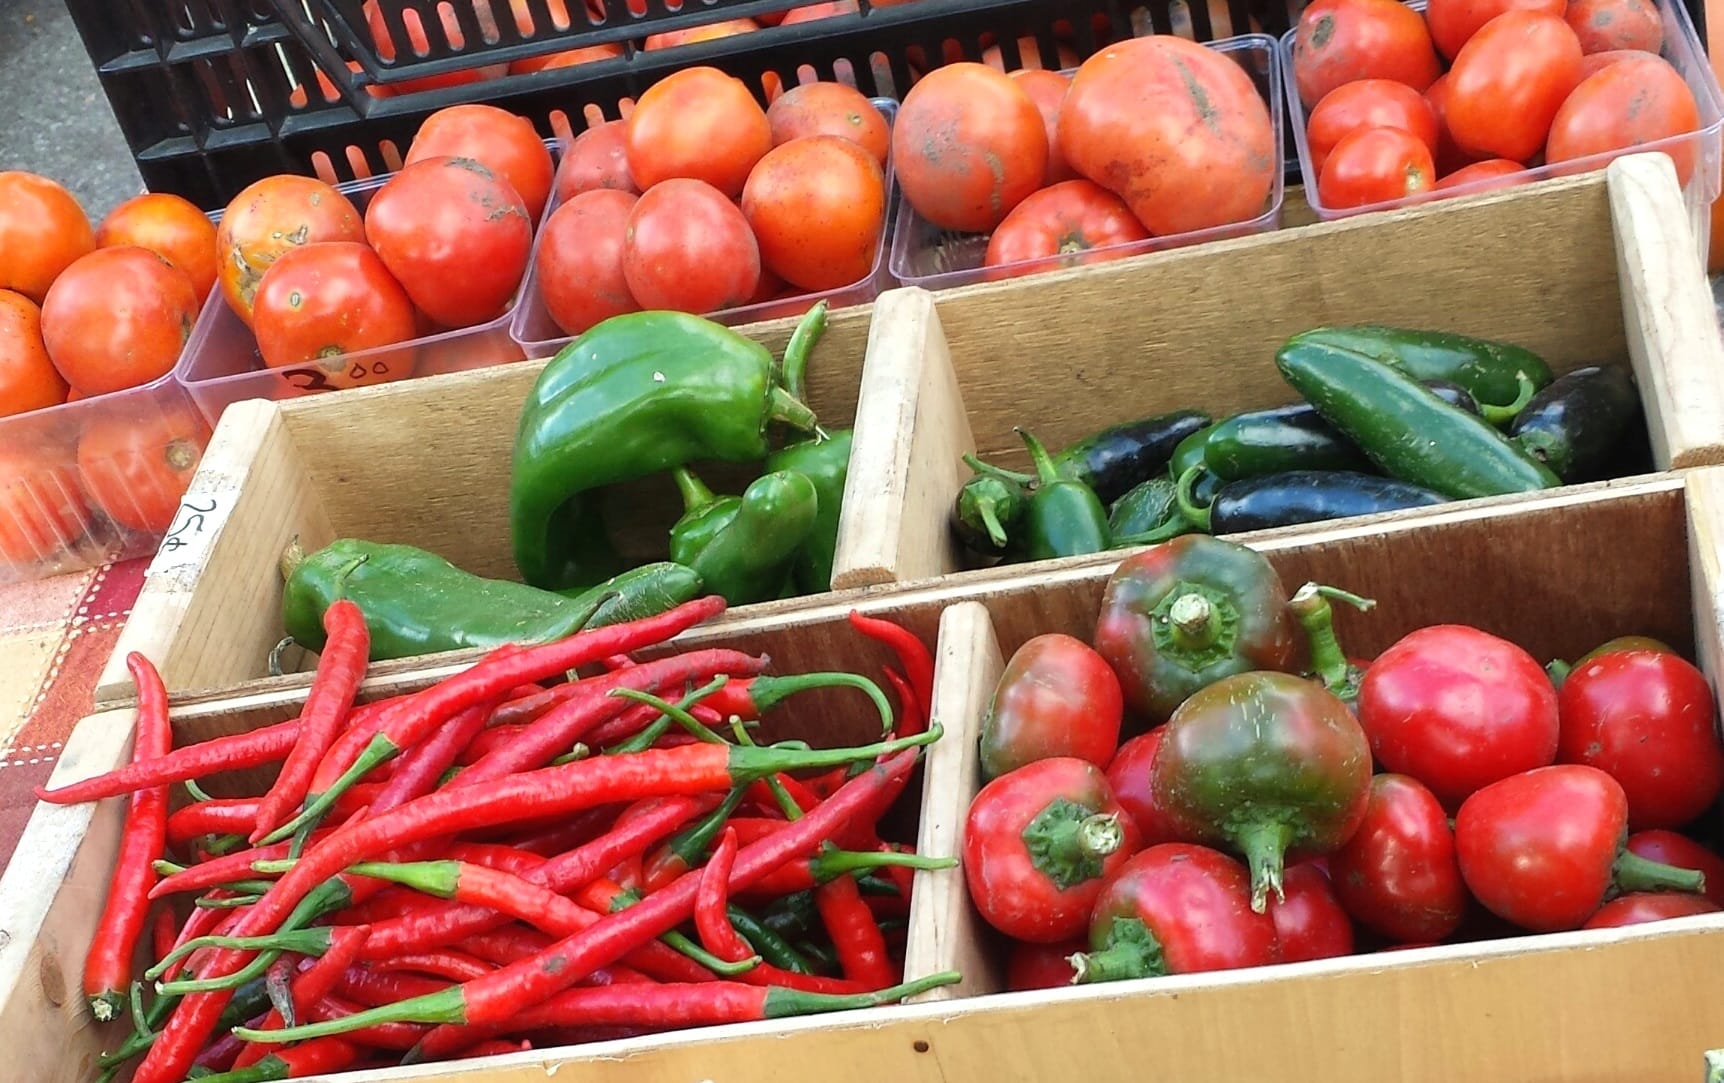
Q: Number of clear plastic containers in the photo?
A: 5